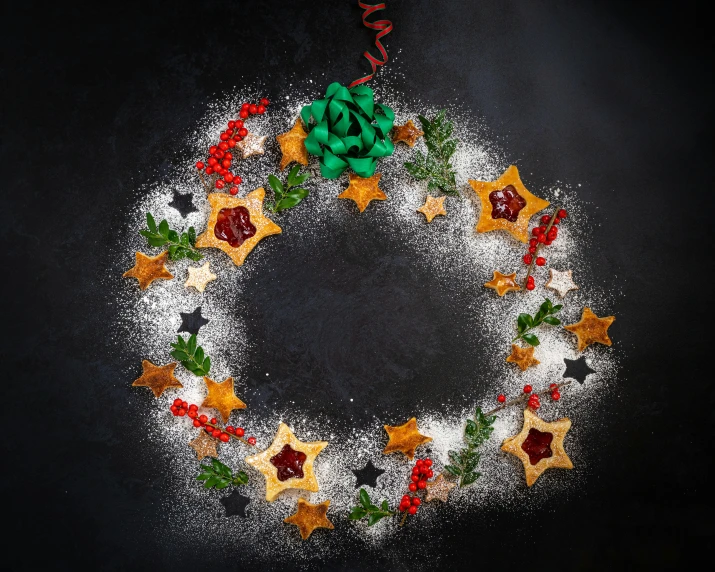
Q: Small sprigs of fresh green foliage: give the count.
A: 8